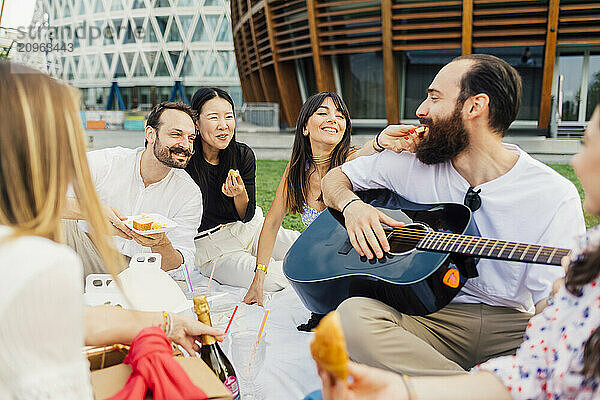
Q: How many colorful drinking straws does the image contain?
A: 4